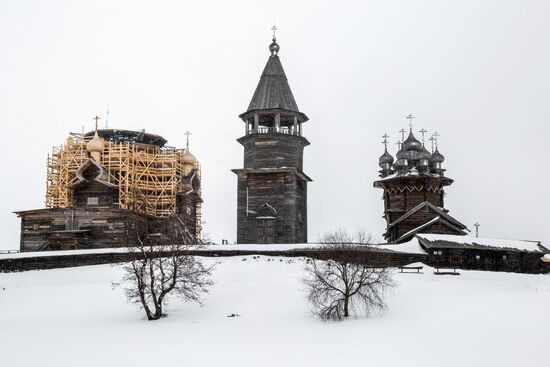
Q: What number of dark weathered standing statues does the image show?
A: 0